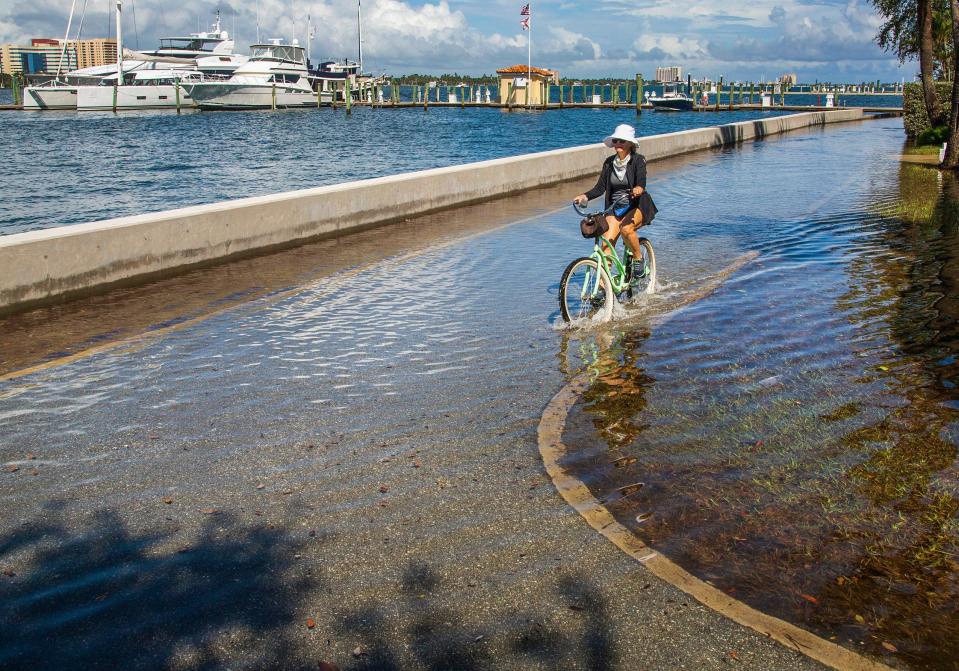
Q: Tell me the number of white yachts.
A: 3